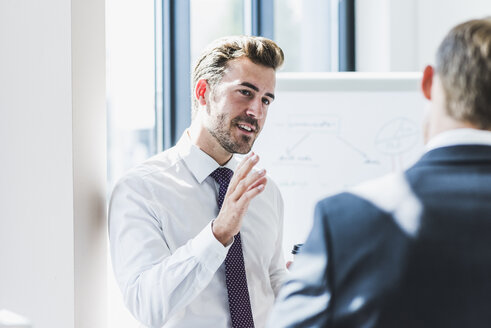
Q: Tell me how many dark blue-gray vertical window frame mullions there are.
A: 3